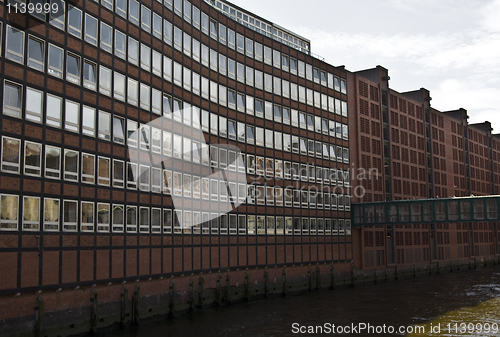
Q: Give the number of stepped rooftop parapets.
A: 4